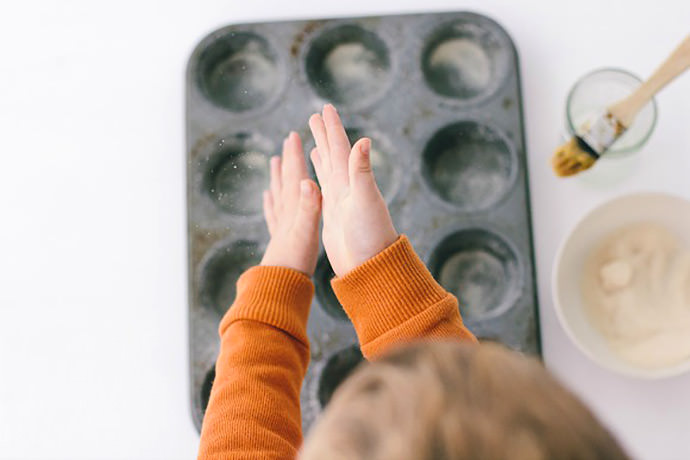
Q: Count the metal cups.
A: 11